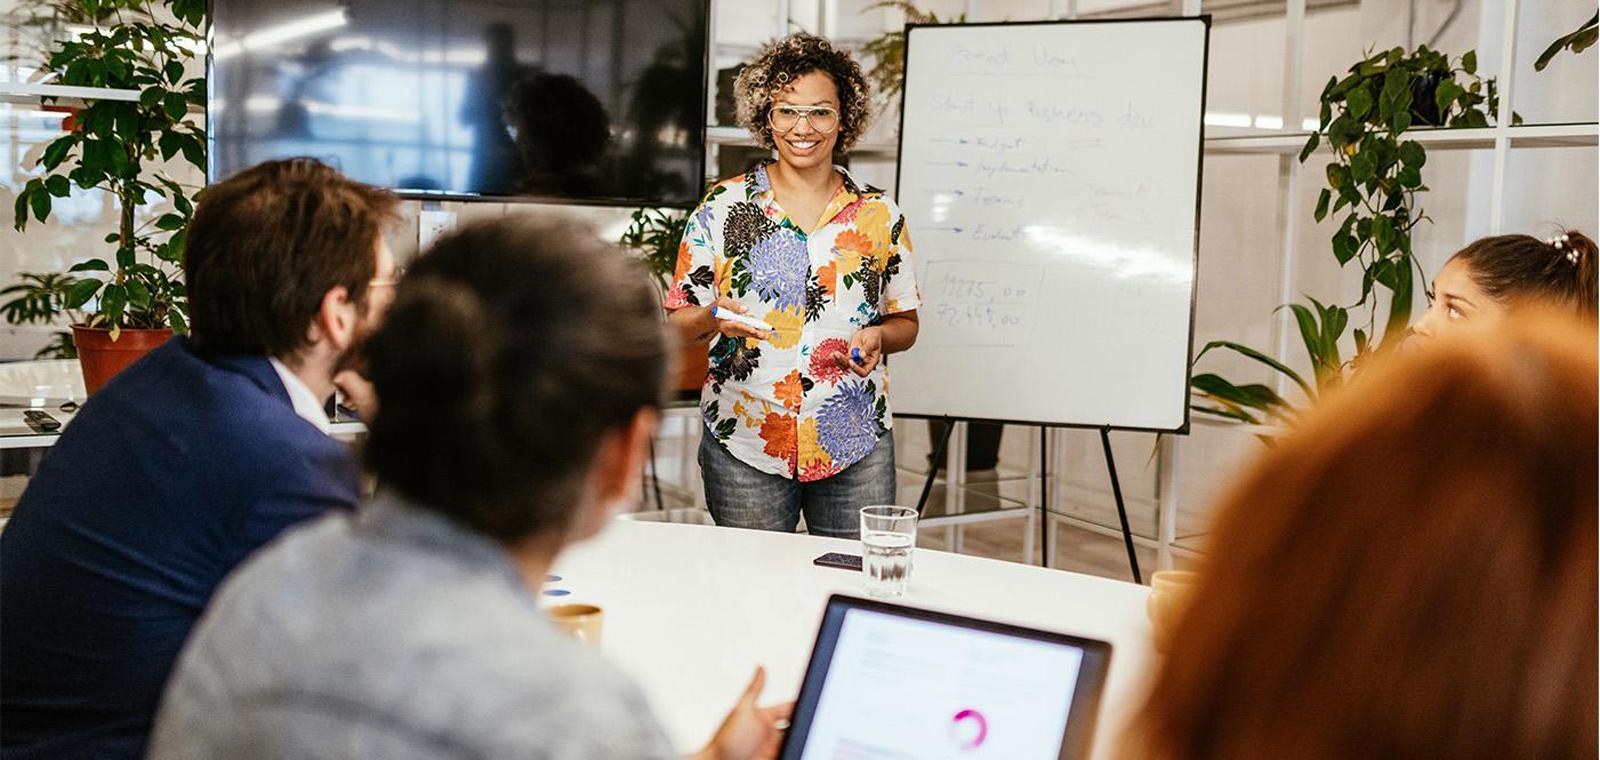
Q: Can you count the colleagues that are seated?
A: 4